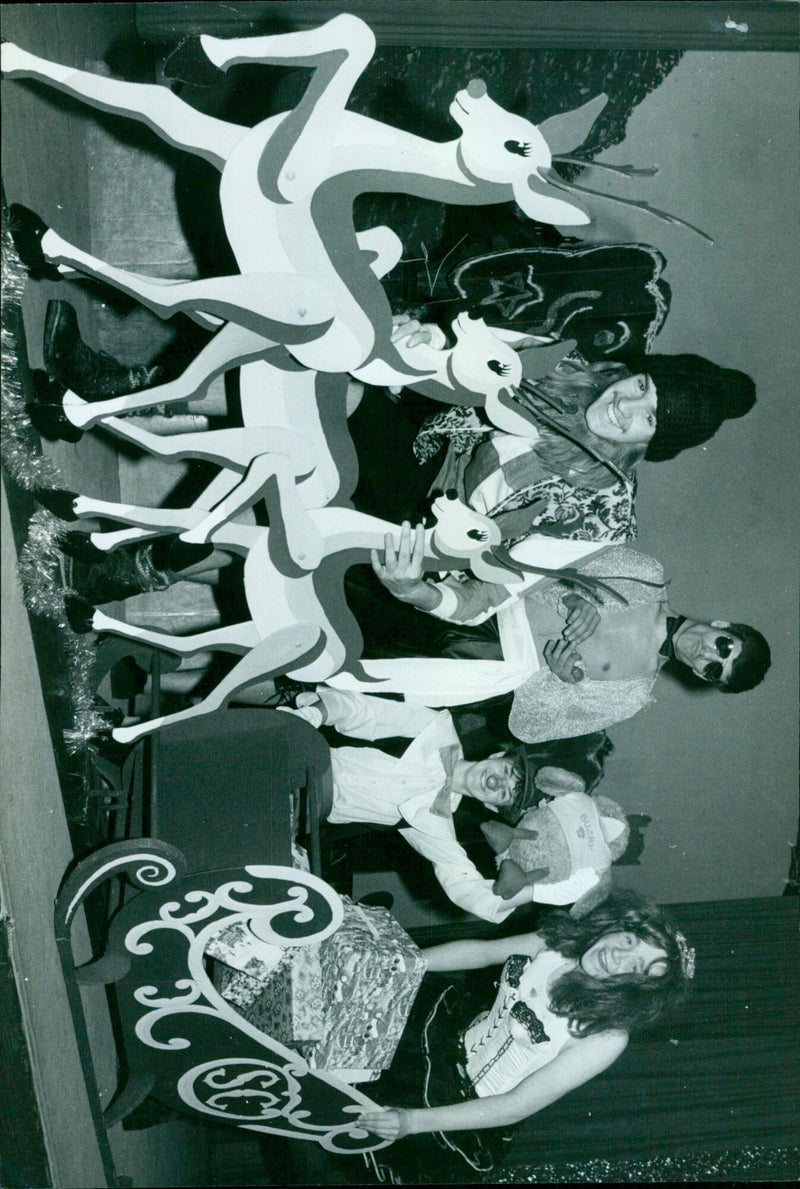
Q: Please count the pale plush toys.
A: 1